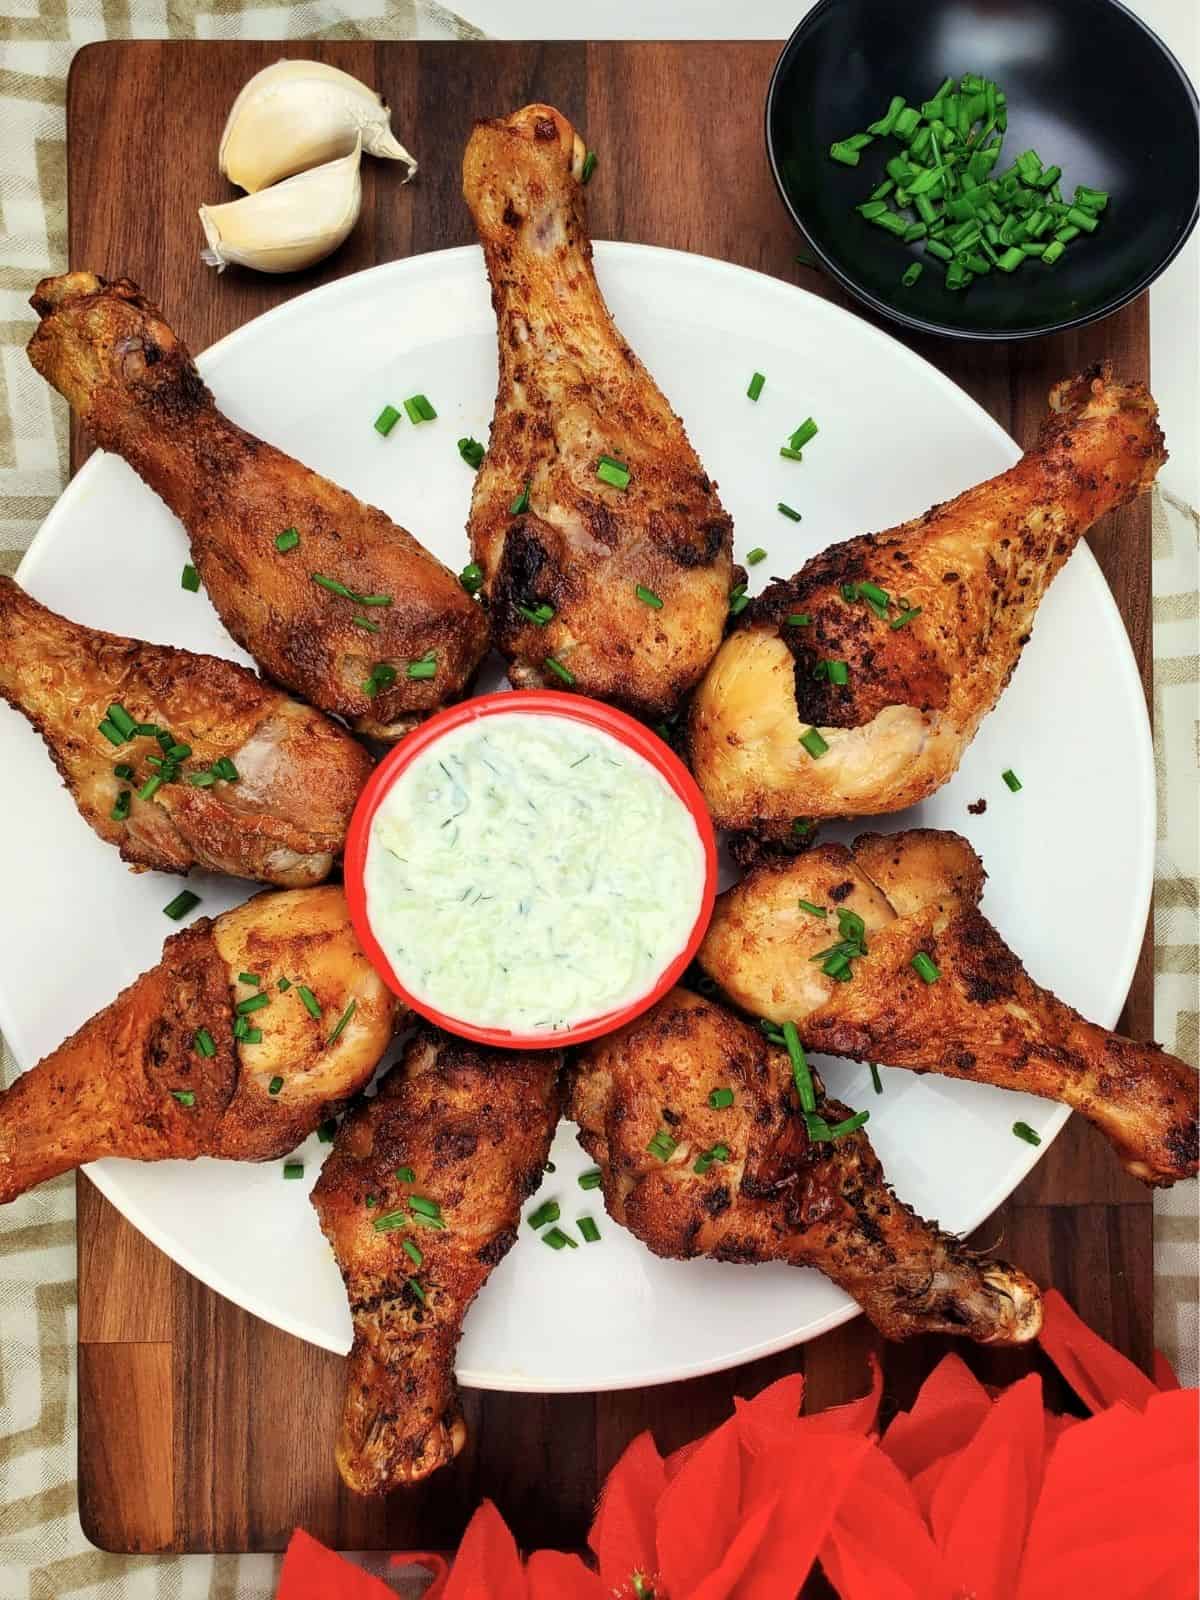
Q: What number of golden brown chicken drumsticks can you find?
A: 8